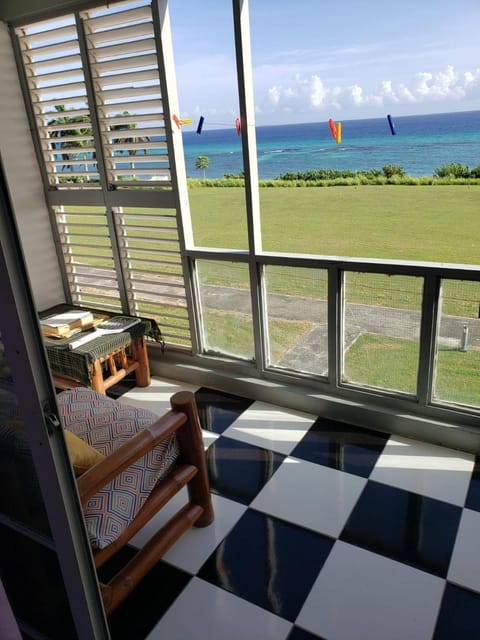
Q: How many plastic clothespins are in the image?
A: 7